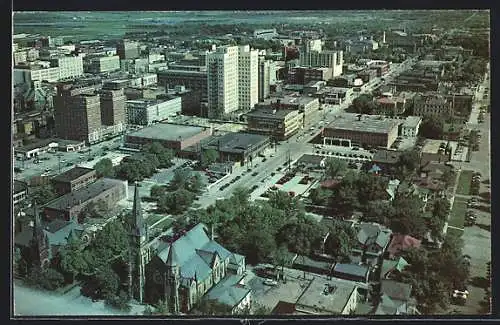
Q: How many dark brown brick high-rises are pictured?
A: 2